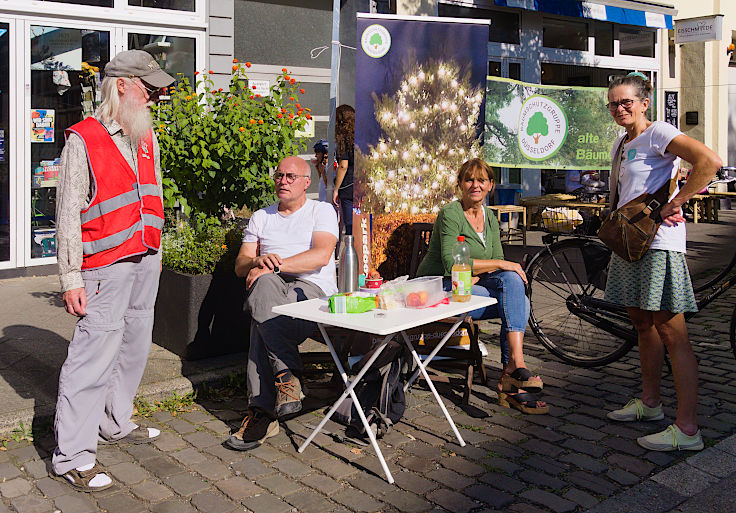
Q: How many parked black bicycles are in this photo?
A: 1